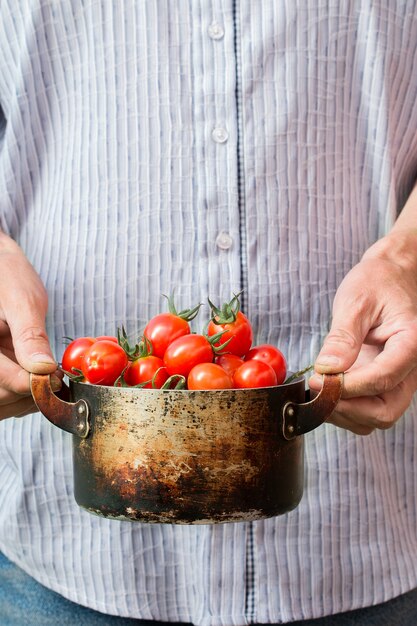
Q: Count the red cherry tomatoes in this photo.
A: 11